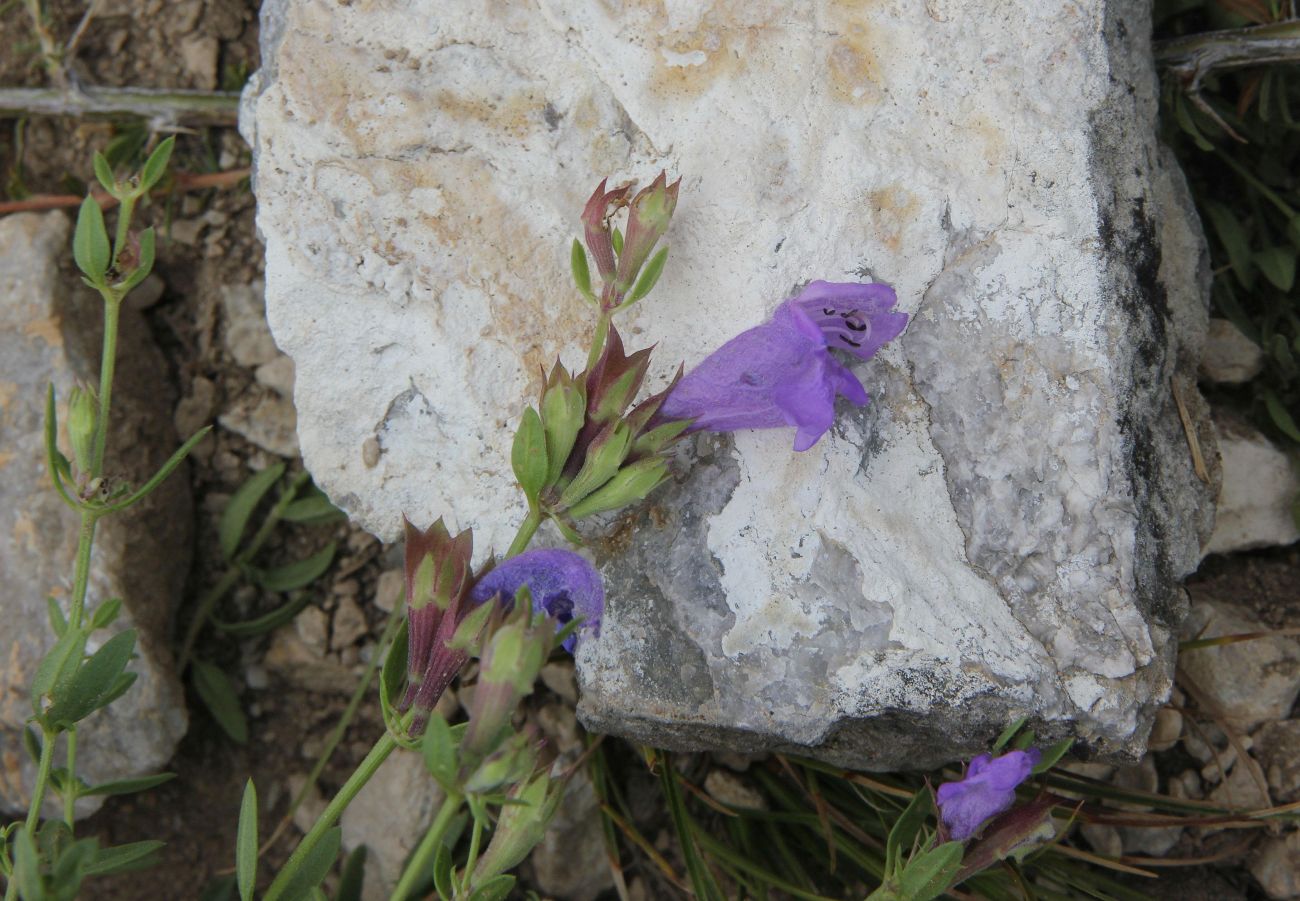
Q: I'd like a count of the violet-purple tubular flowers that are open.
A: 3